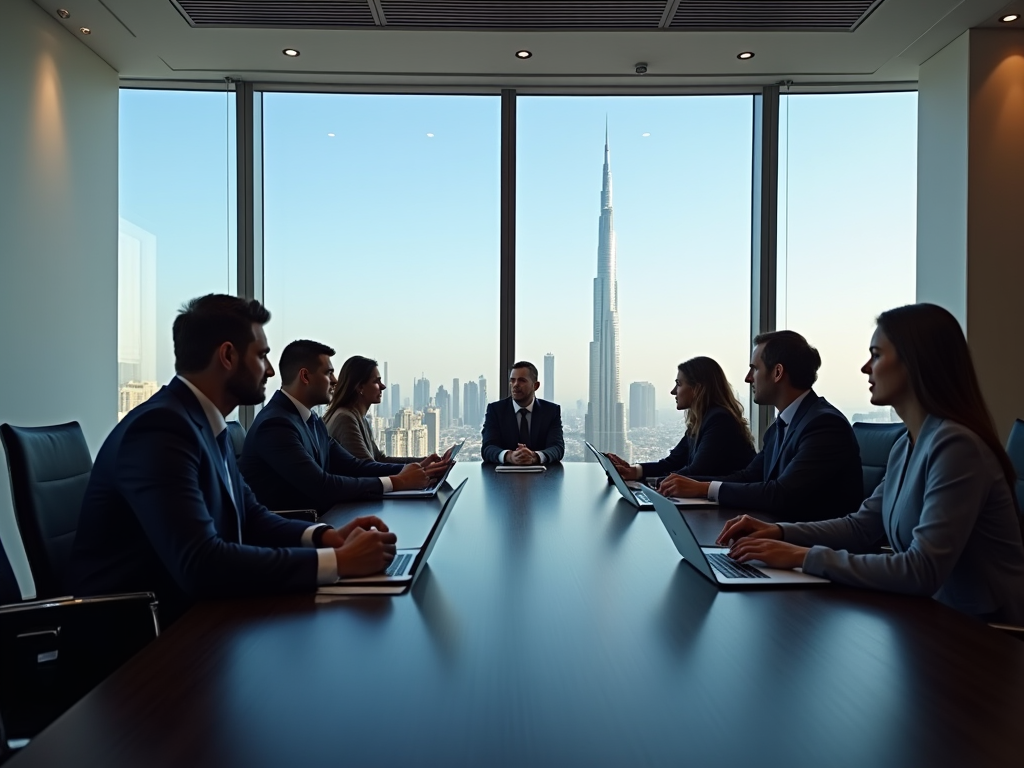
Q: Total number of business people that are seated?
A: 7